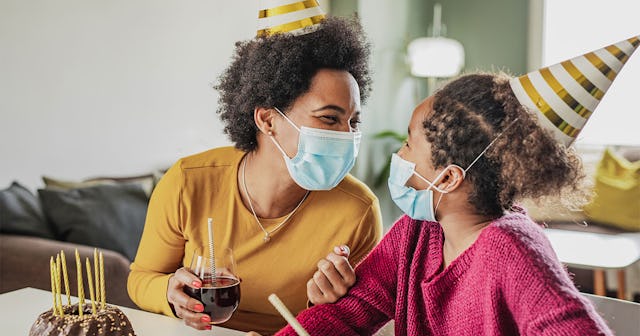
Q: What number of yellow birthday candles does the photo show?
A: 9